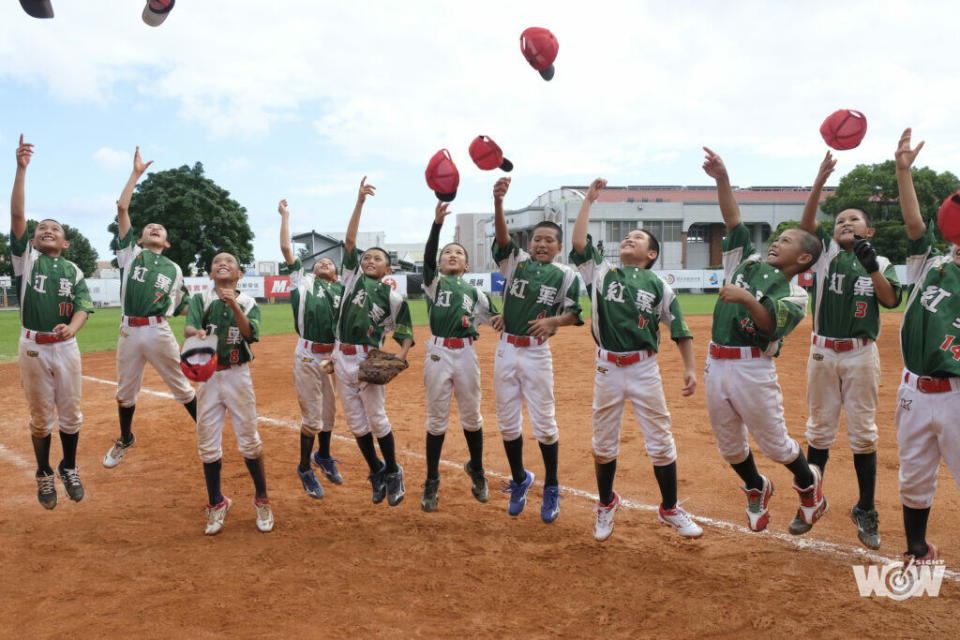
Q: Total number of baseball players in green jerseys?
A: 11